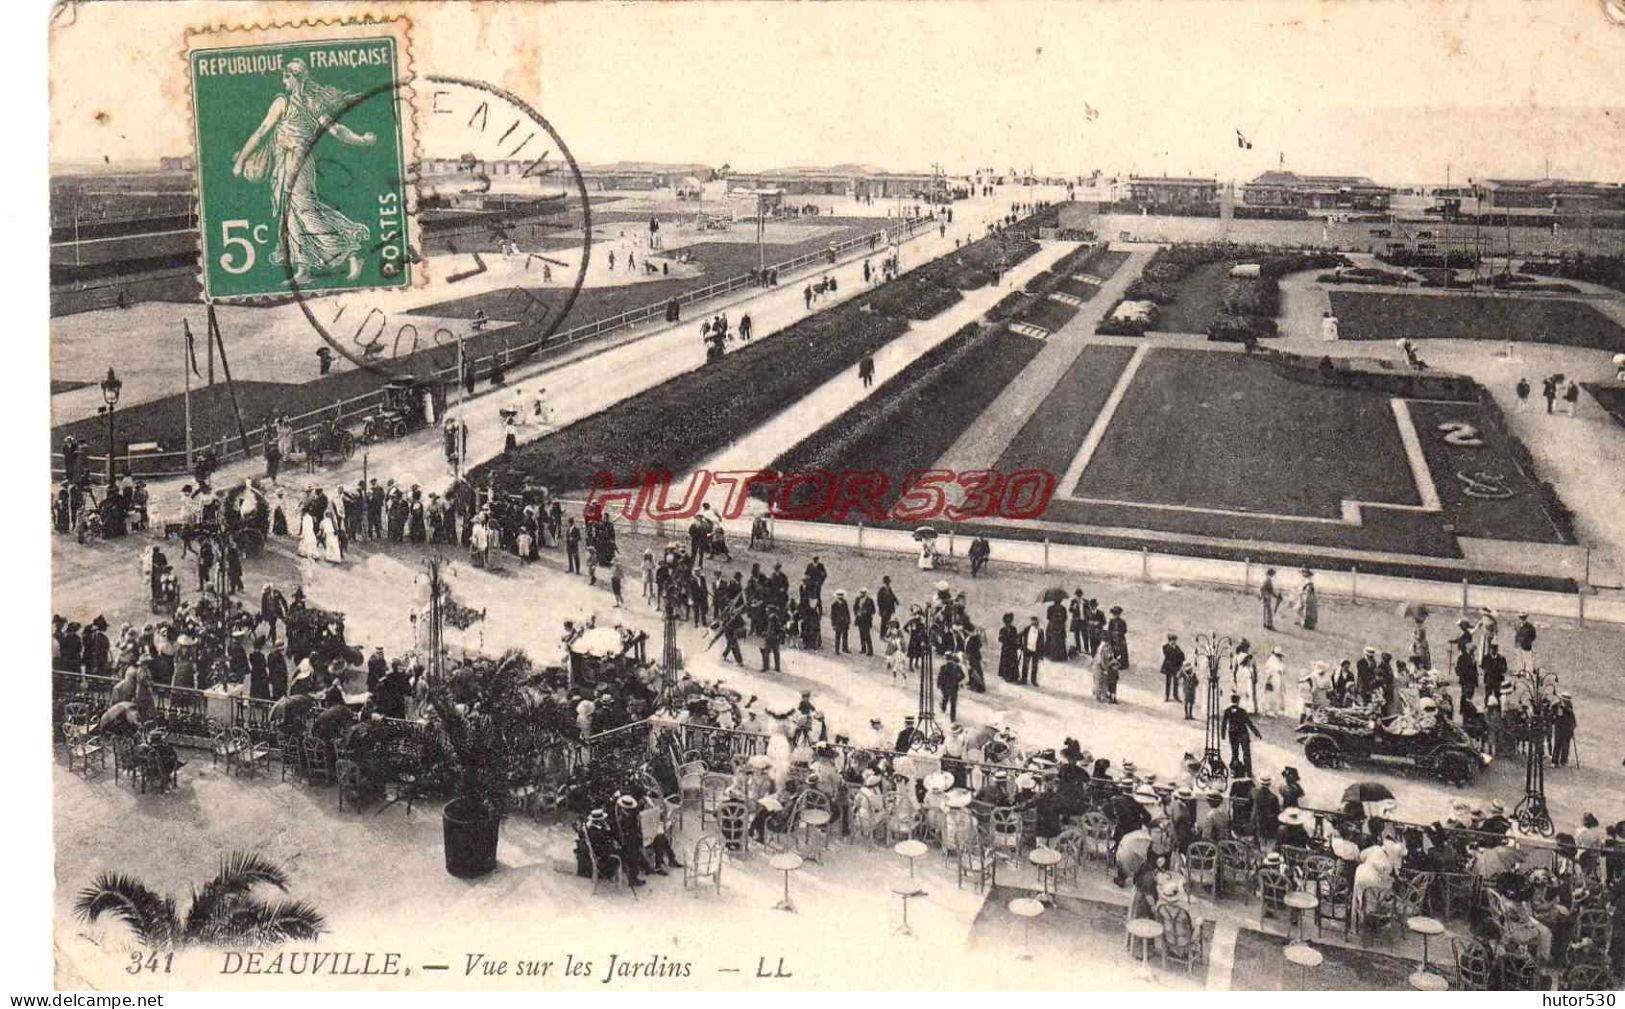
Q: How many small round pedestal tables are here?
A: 11